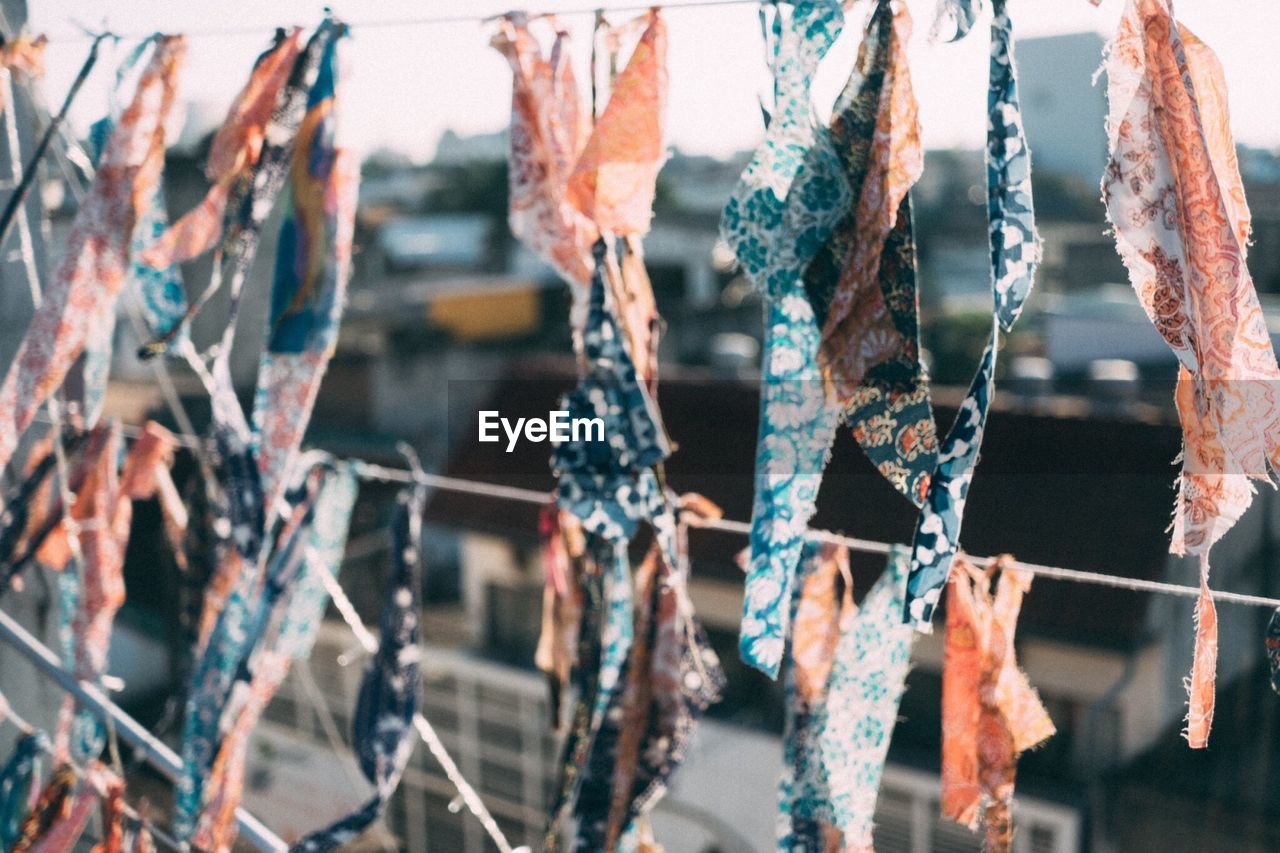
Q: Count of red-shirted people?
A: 0